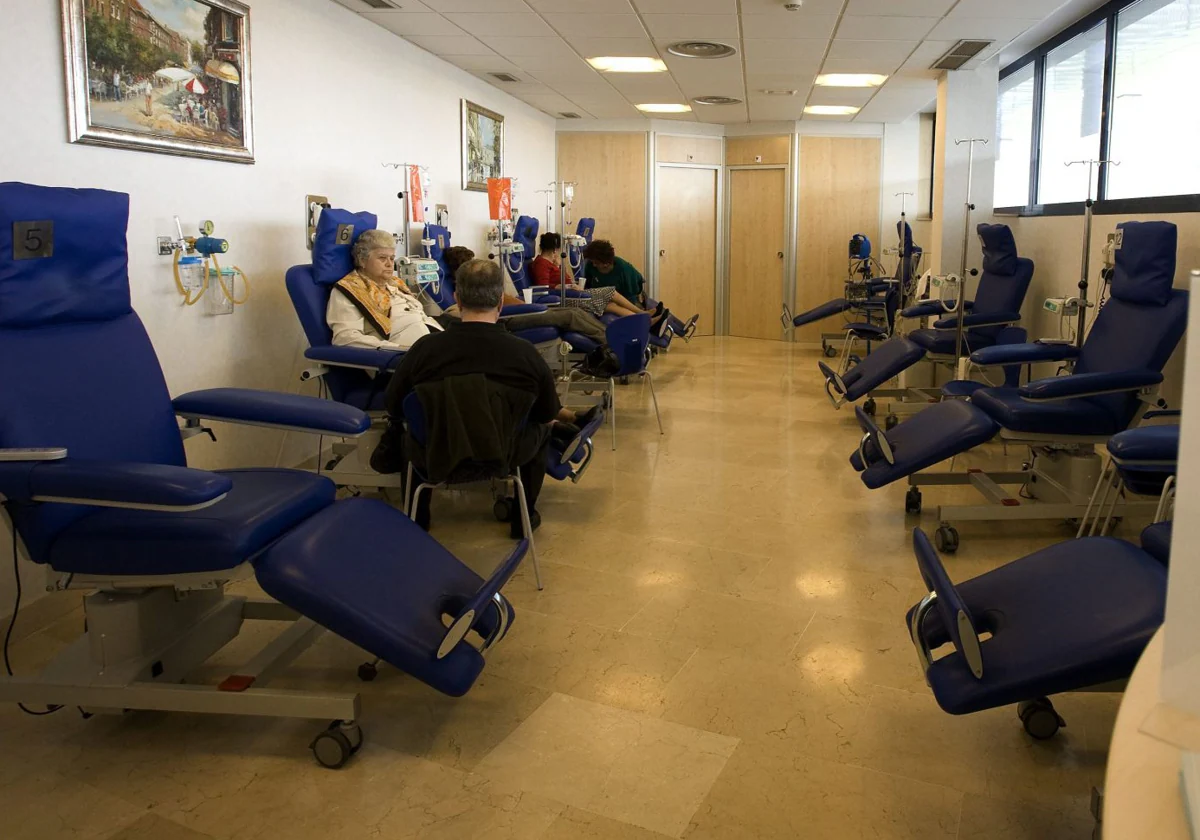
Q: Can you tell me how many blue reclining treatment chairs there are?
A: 9